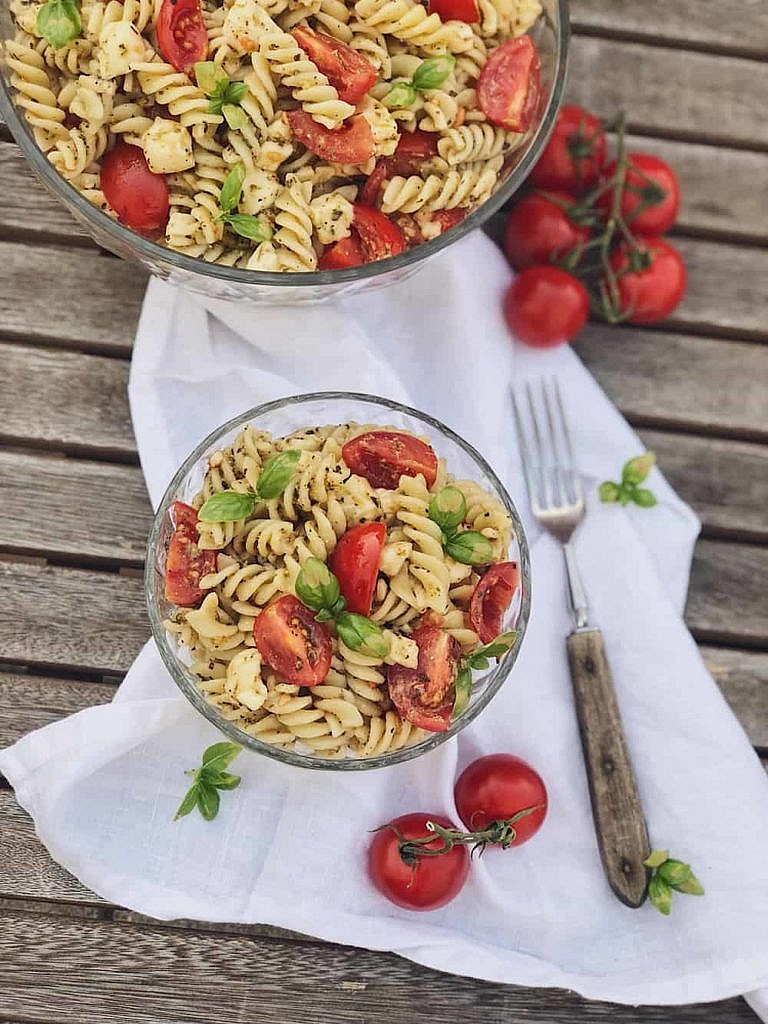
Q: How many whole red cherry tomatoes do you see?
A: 7